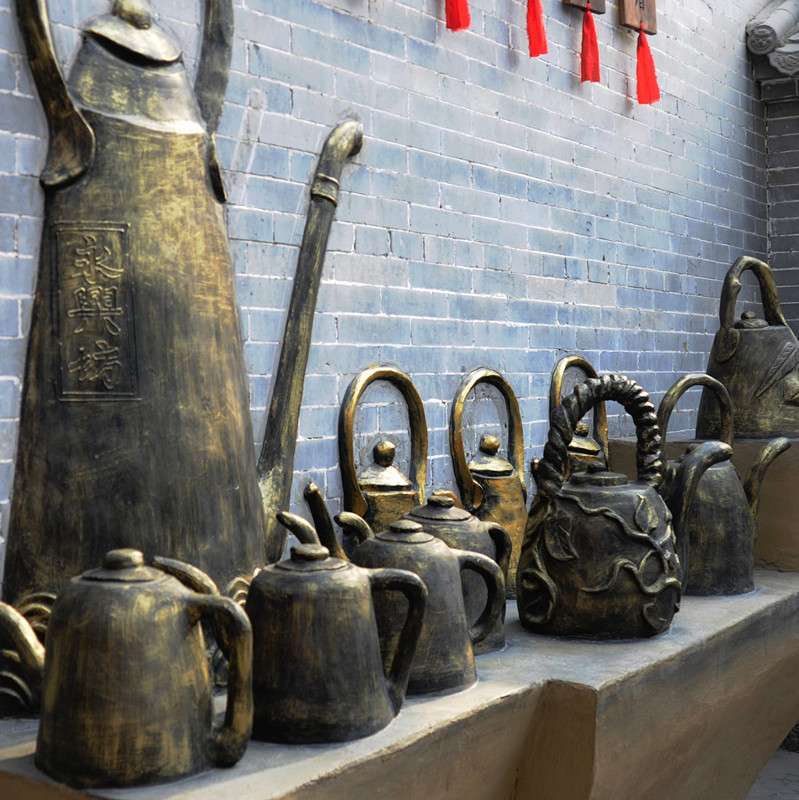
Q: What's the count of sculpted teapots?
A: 11